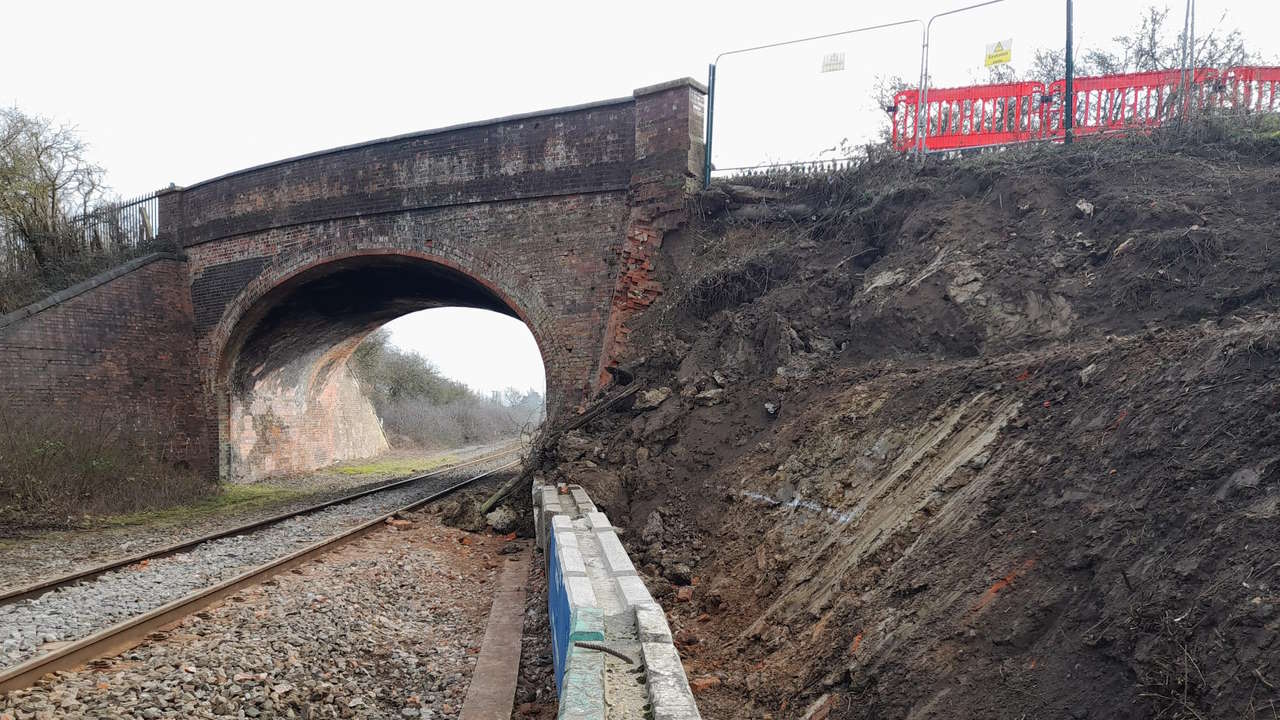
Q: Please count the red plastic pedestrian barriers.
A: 3